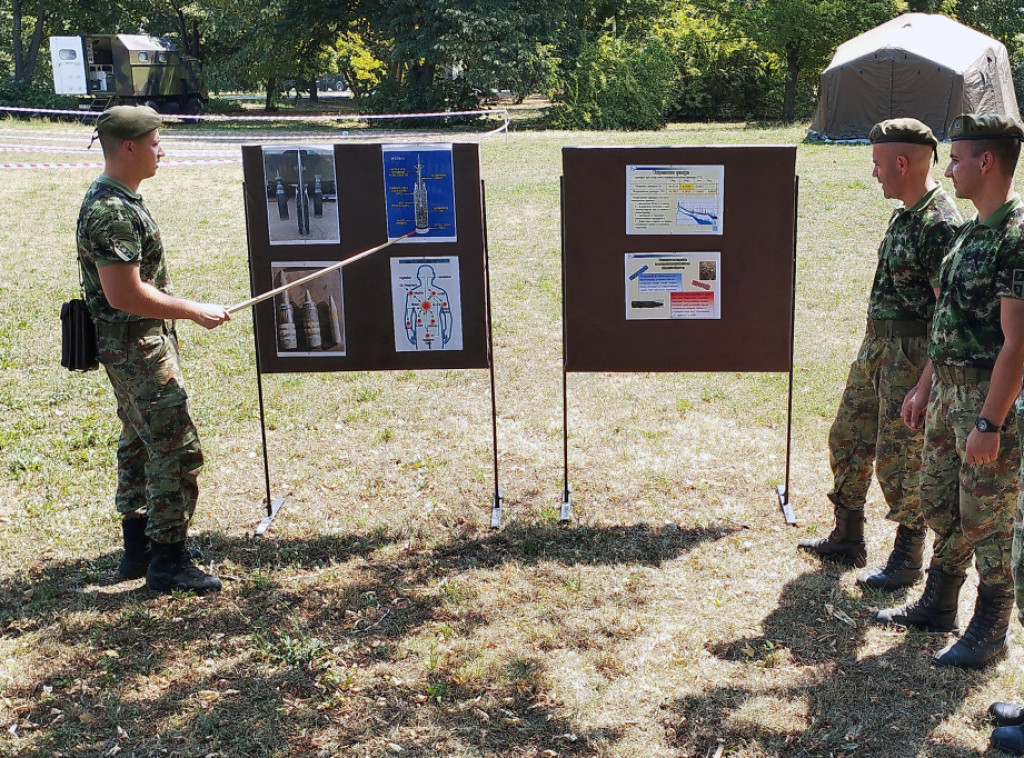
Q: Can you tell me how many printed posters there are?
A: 6